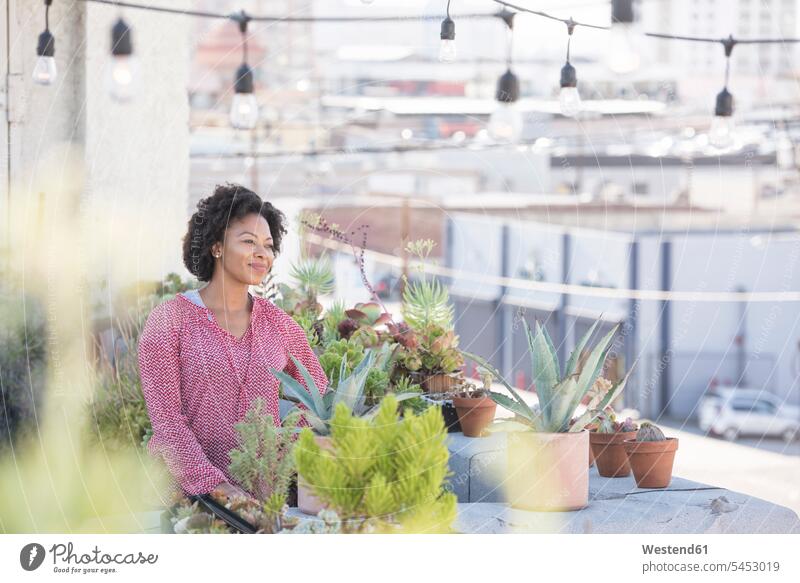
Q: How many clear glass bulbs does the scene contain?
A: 8